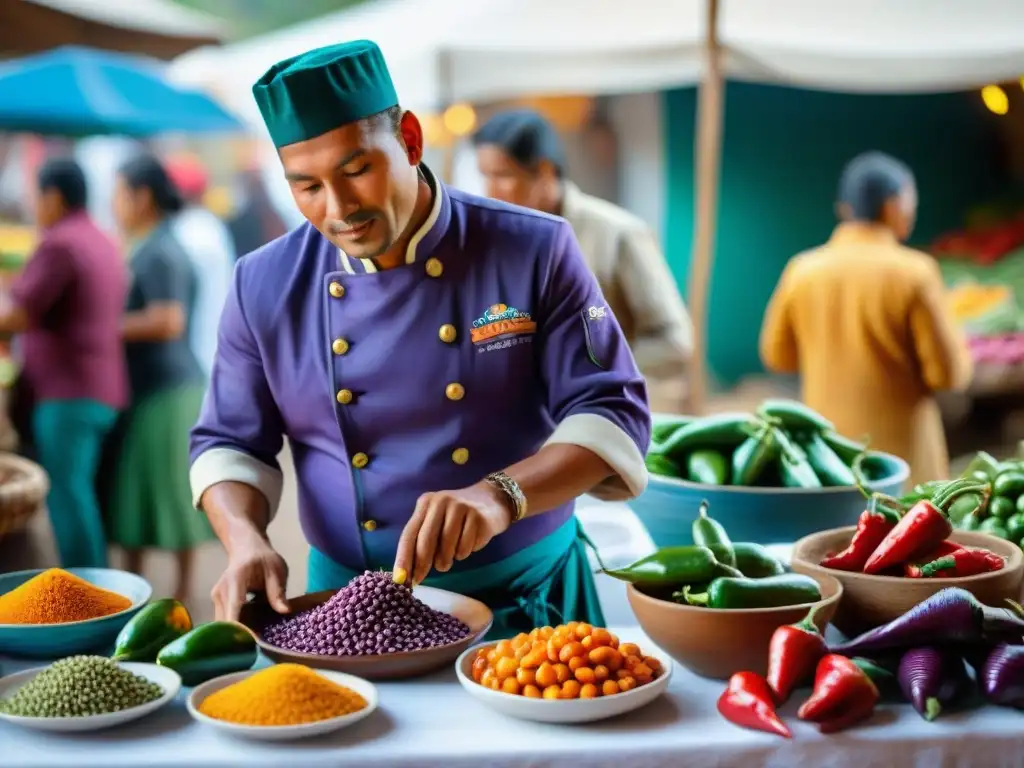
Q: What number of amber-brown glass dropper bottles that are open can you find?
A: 0